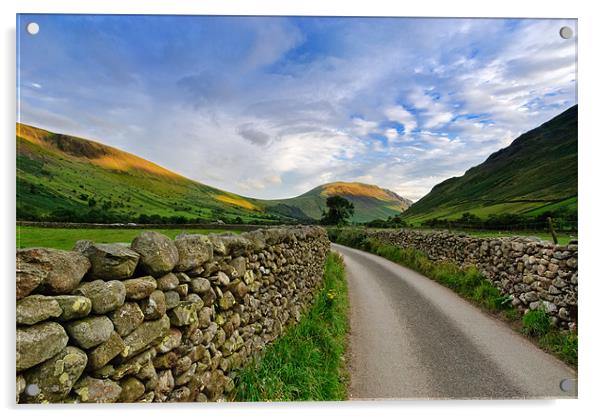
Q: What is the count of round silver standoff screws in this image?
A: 4